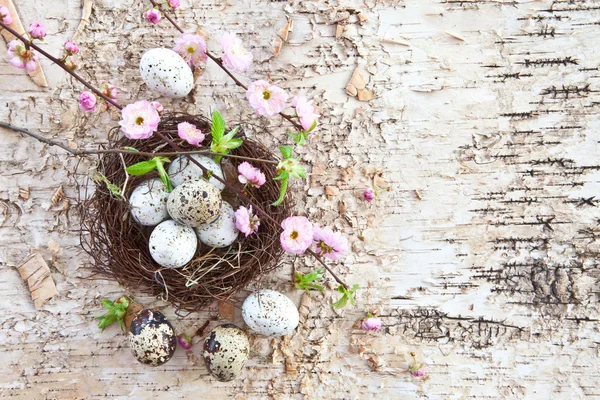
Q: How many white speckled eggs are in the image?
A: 6